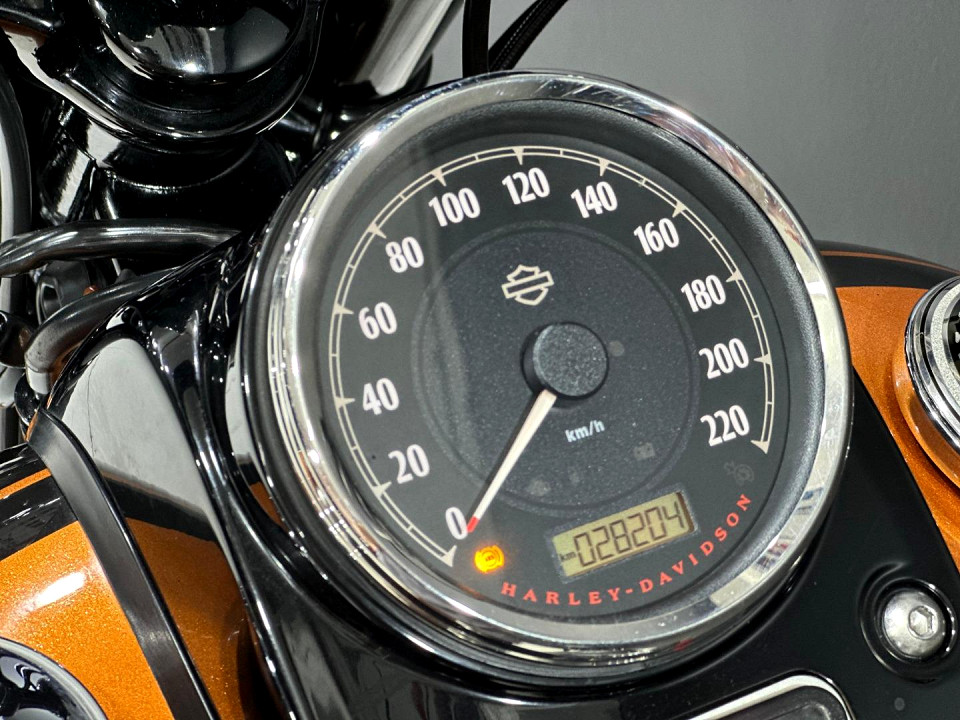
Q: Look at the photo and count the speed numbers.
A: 12